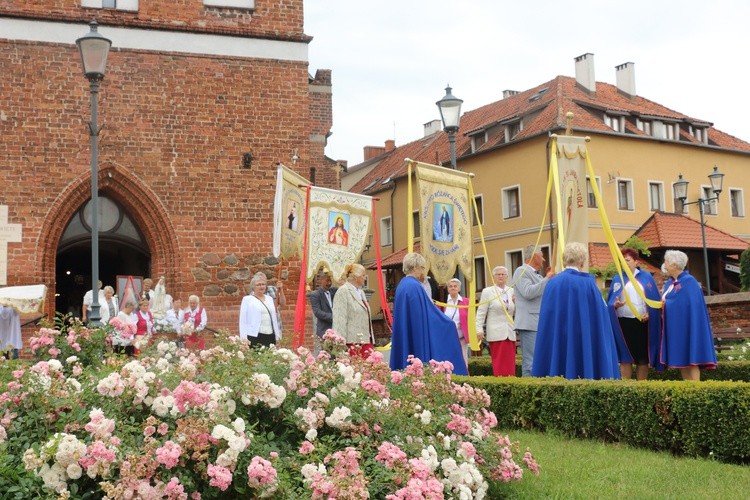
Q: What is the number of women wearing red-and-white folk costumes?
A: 2